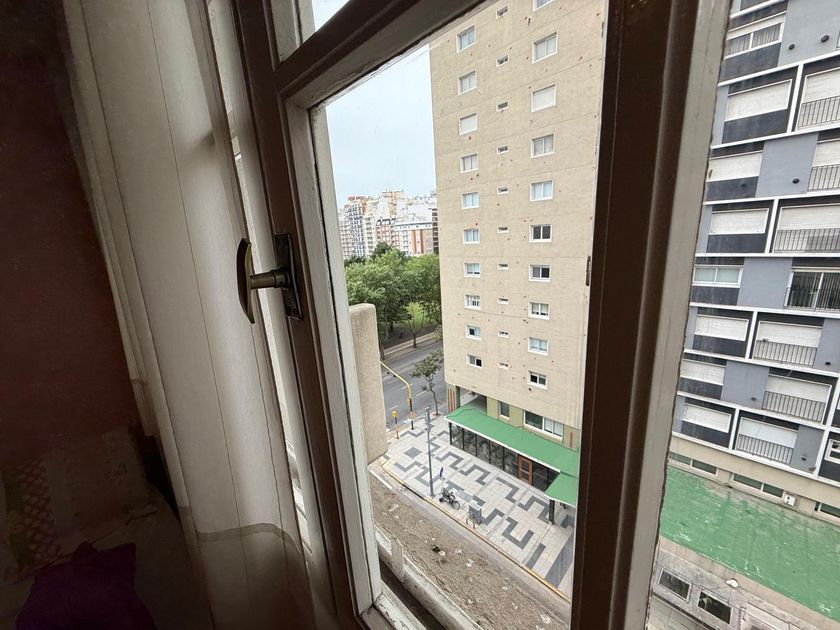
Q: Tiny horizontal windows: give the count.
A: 10